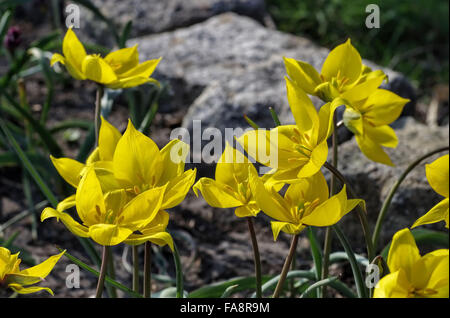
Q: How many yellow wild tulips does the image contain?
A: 12